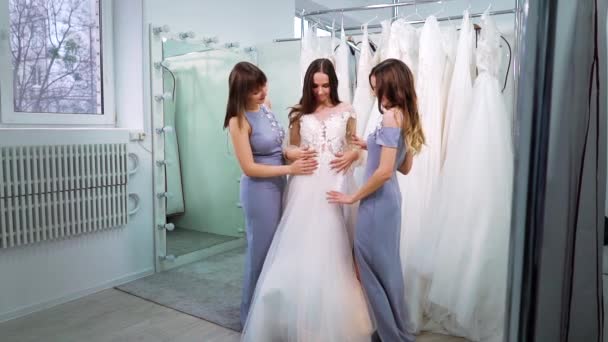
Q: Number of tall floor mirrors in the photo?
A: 1